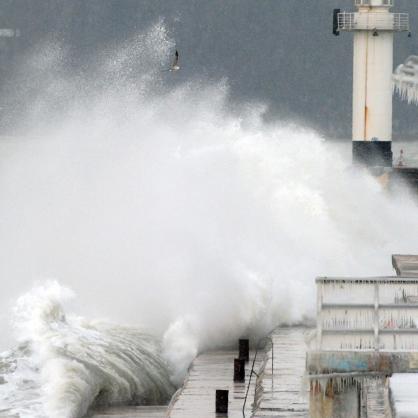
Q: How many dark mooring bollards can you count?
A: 3